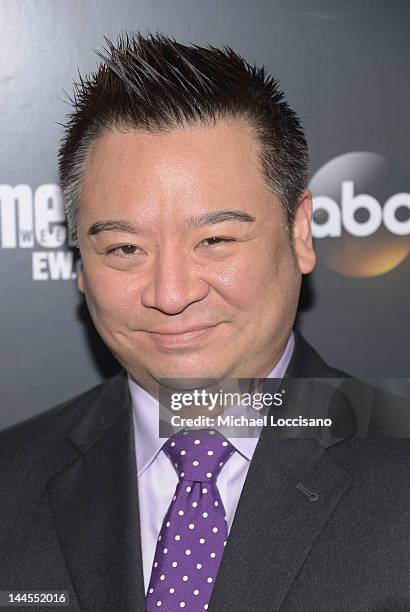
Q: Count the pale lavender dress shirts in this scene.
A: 1